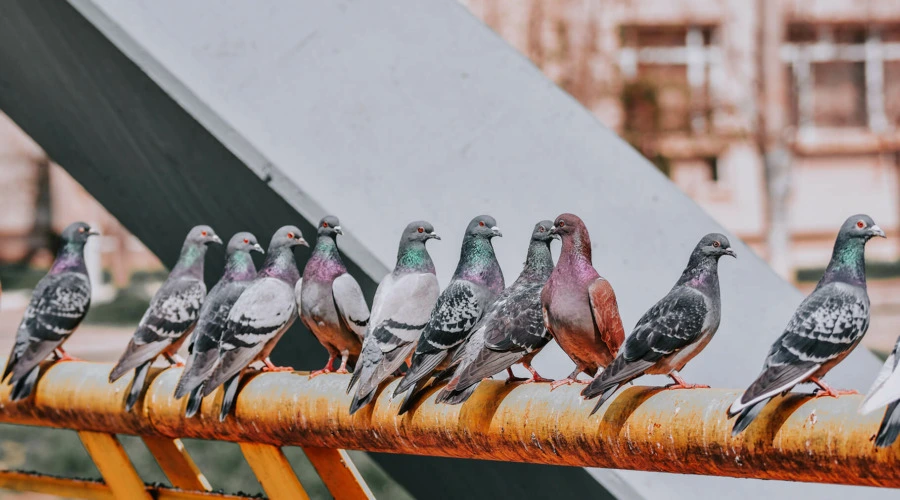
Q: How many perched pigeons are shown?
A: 12